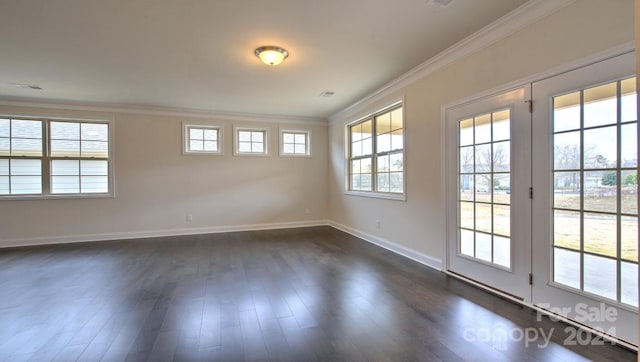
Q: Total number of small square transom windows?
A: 3